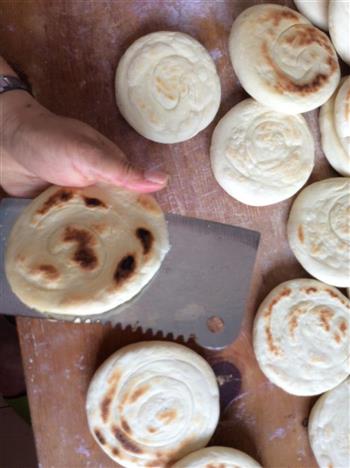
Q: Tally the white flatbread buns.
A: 12